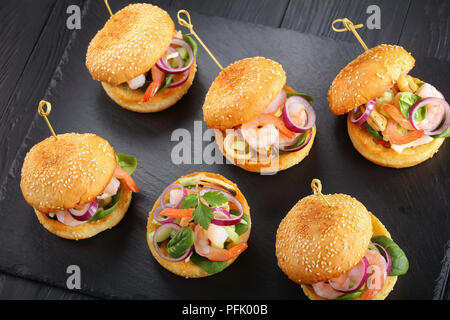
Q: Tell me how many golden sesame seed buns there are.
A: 5